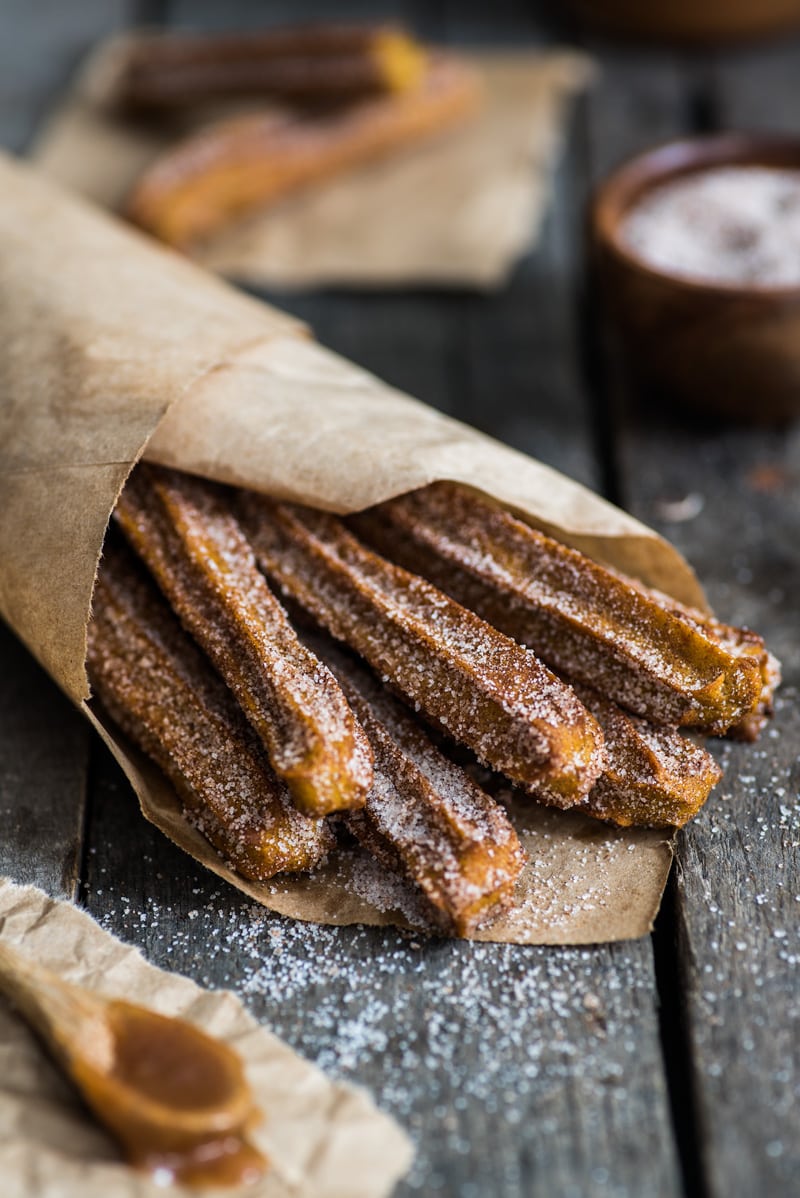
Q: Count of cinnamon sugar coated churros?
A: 9